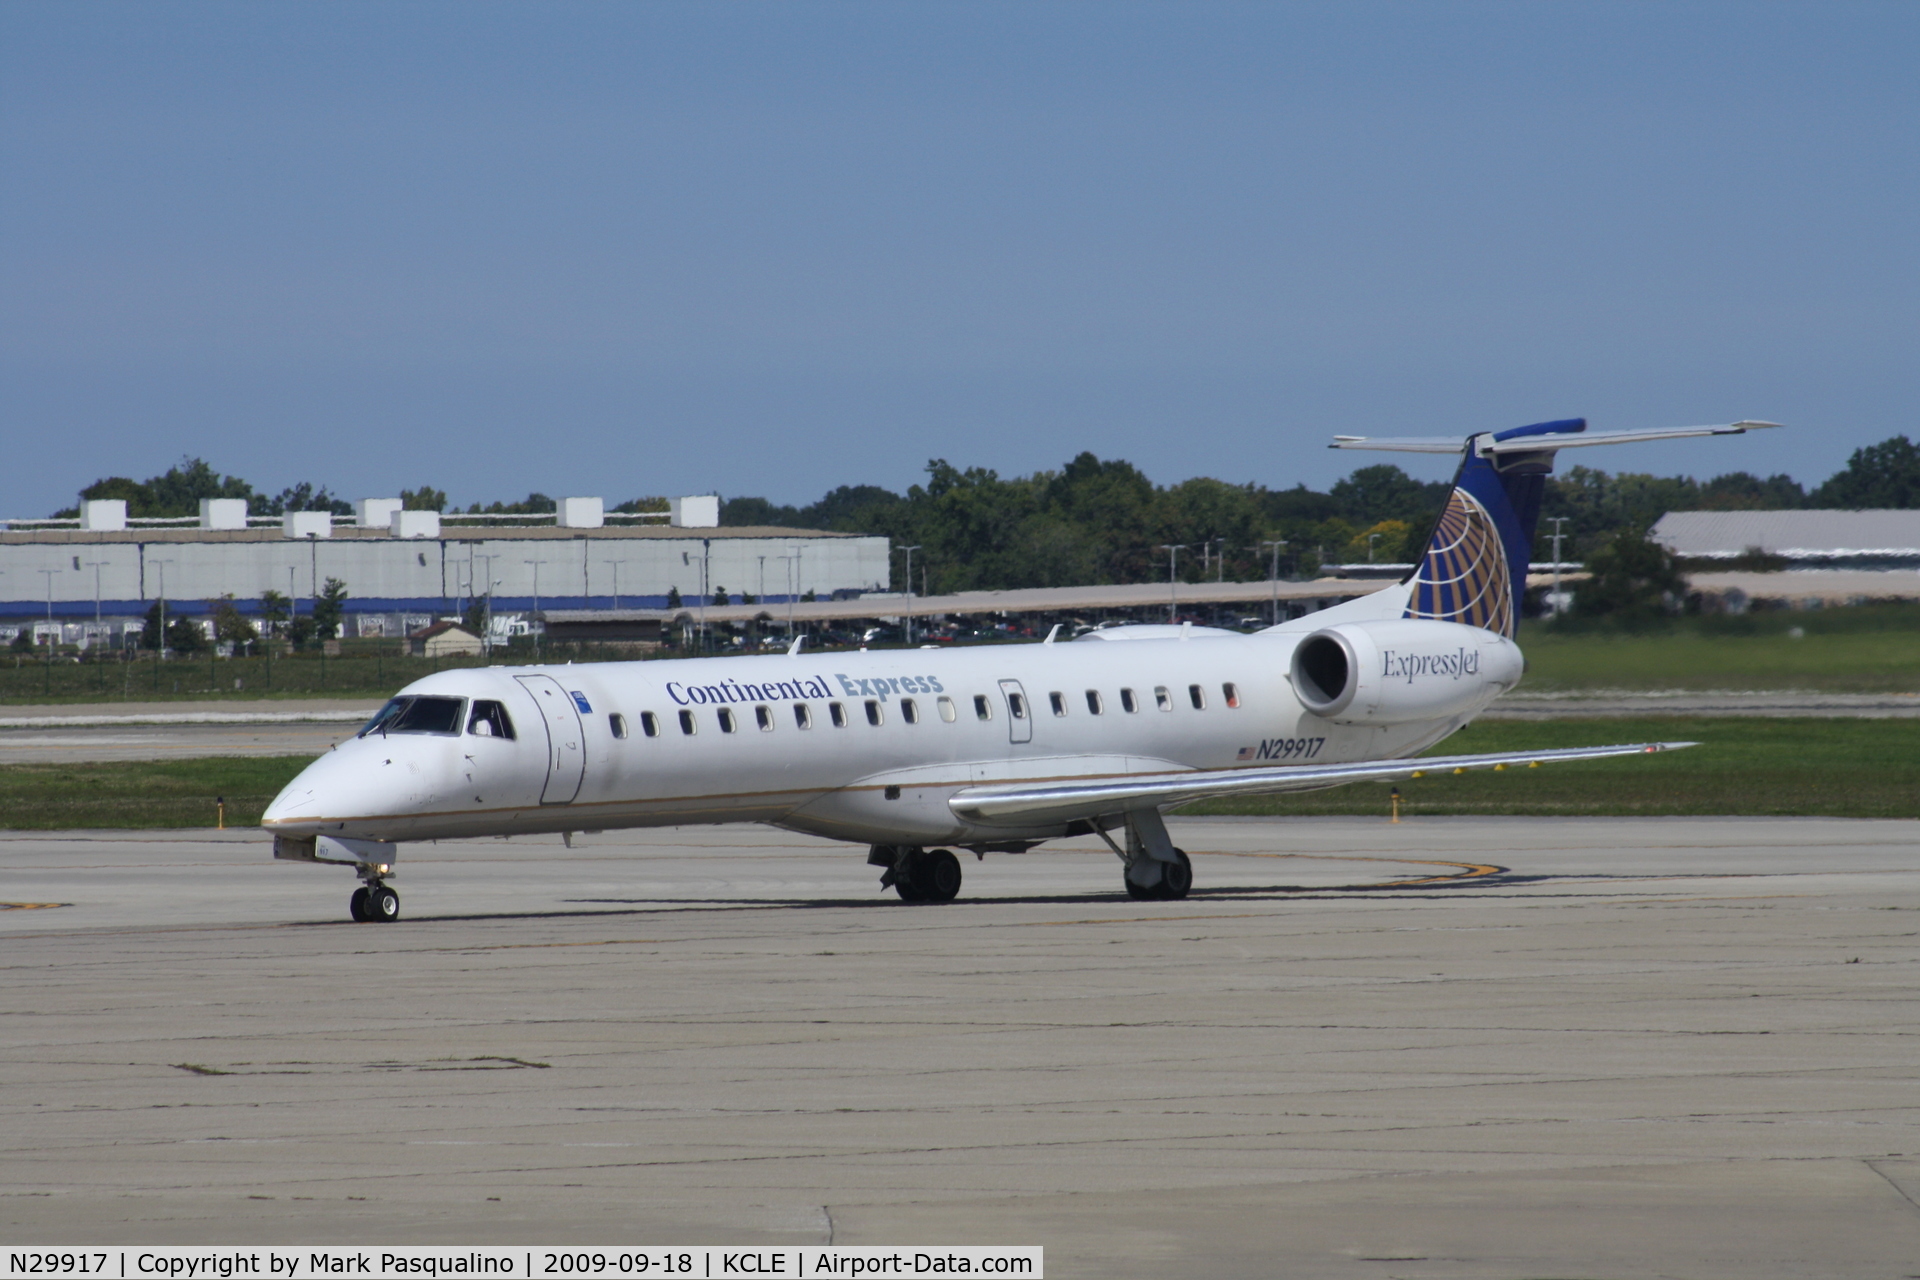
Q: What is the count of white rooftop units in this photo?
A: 7